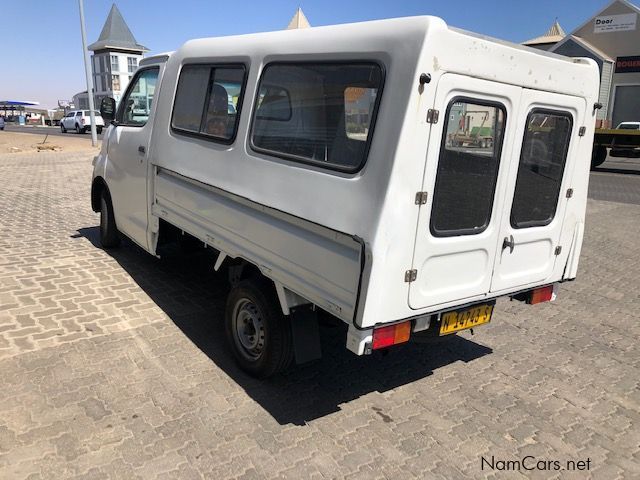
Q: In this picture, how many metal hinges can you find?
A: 6